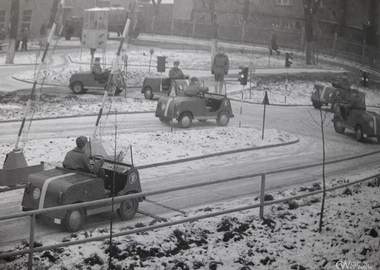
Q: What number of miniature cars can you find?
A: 6